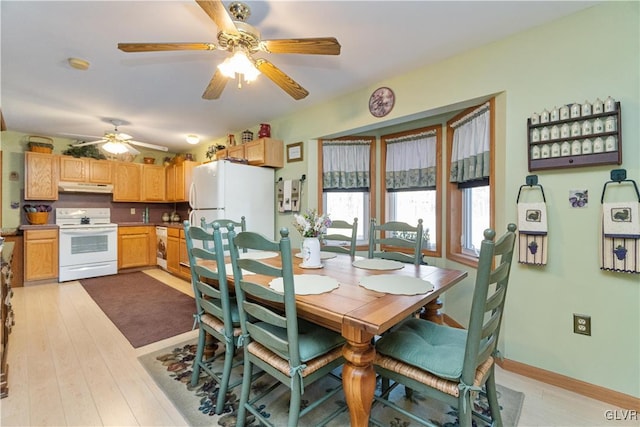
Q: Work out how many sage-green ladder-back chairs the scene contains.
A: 6